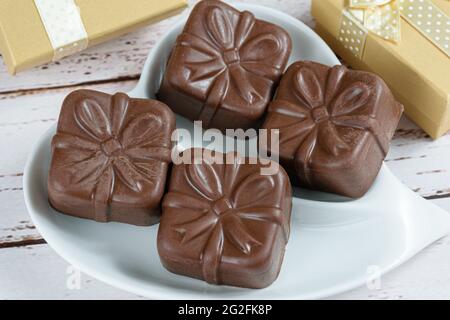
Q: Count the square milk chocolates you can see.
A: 4